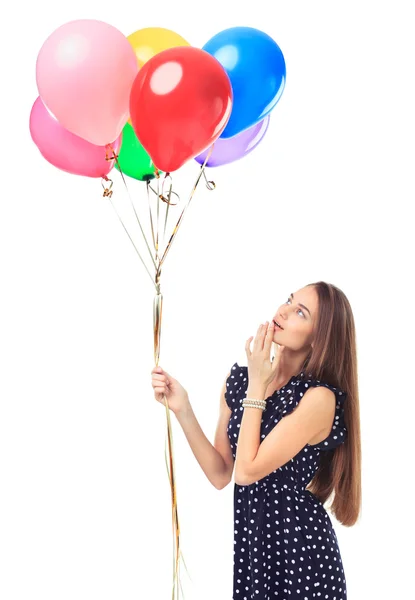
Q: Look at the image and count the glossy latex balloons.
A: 7